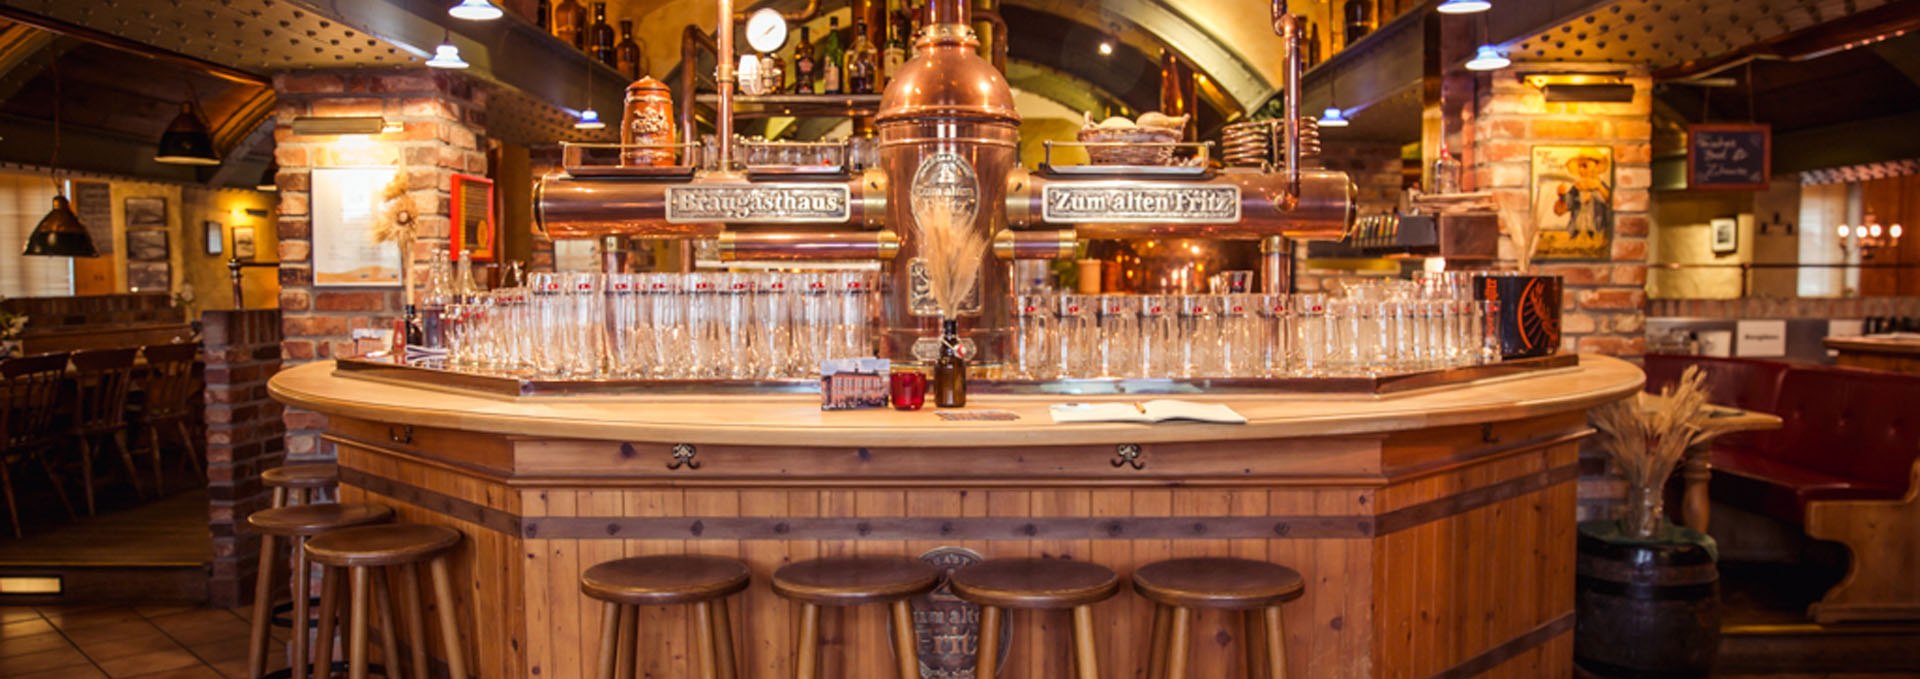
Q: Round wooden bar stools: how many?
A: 7